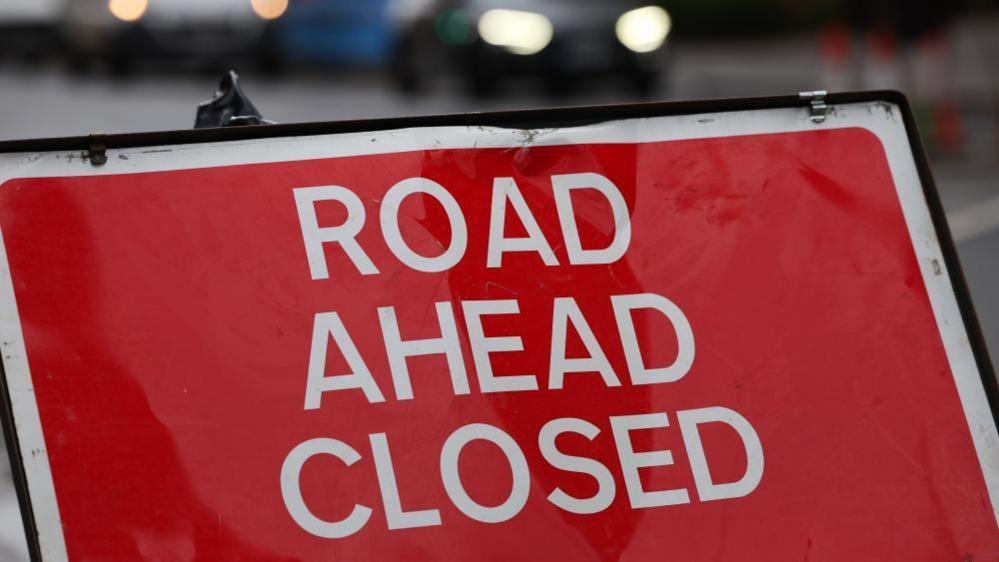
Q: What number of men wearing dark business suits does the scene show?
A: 0